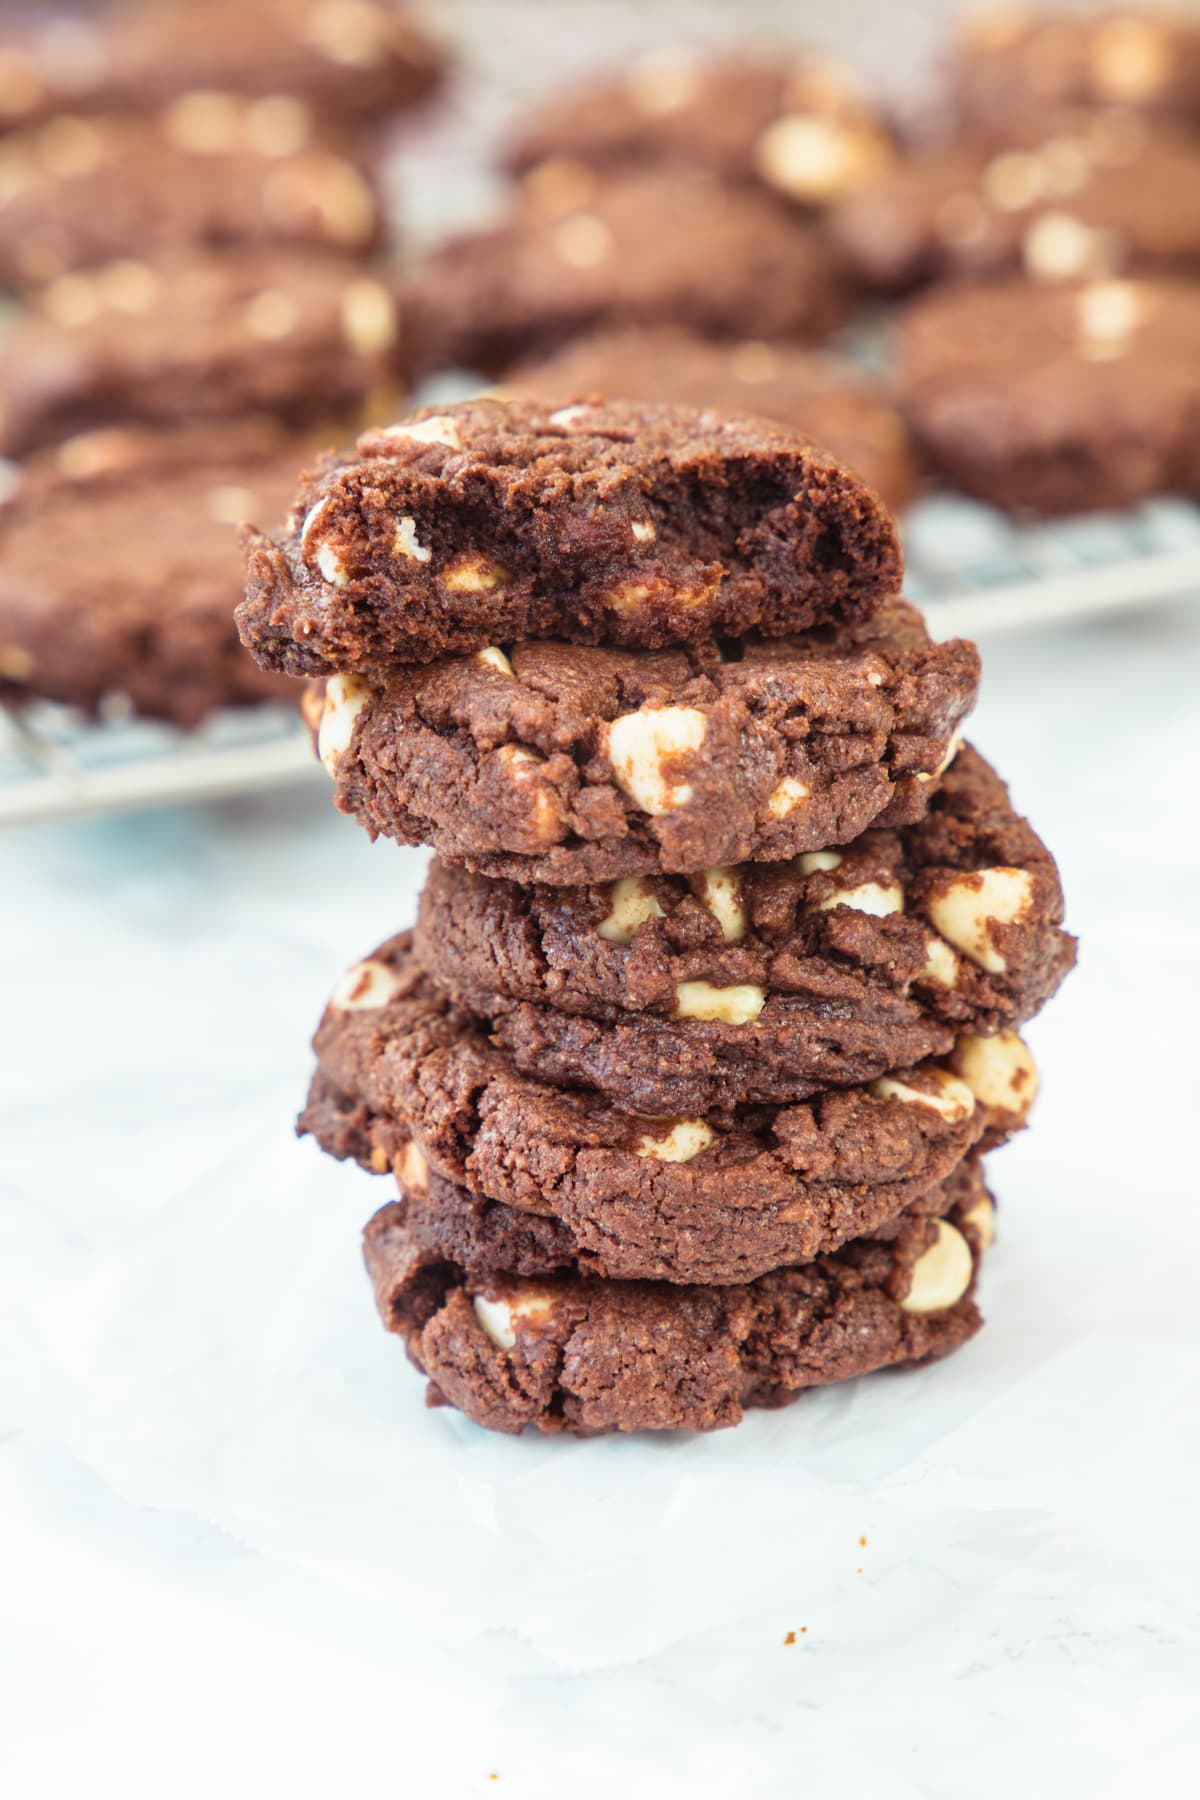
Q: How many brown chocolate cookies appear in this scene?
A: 15